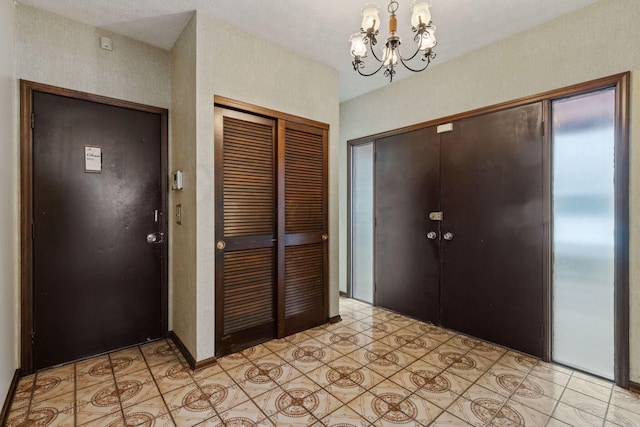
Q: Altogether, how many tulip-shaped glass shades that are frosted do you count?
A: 5